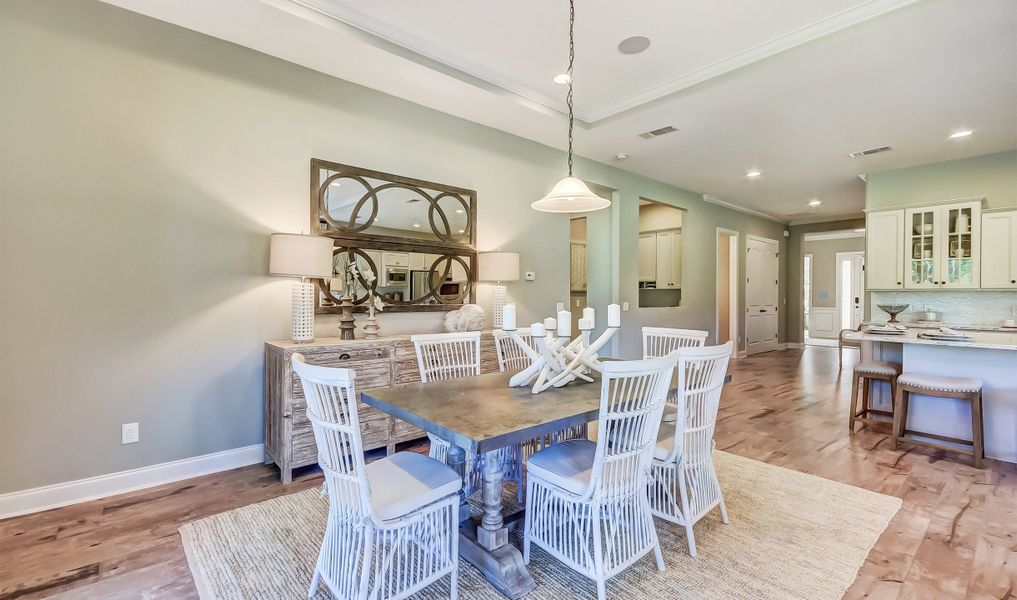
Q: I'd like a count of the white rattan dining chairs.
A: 6